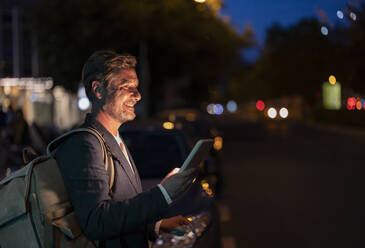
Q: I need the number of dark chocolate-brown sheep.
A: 0